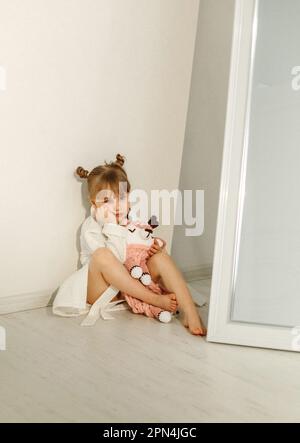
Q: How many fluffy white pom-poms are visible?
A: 3